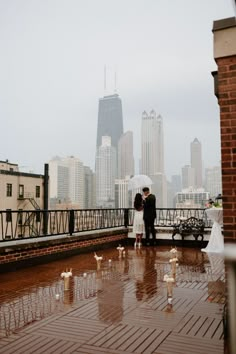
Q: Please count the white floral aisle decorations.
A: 6